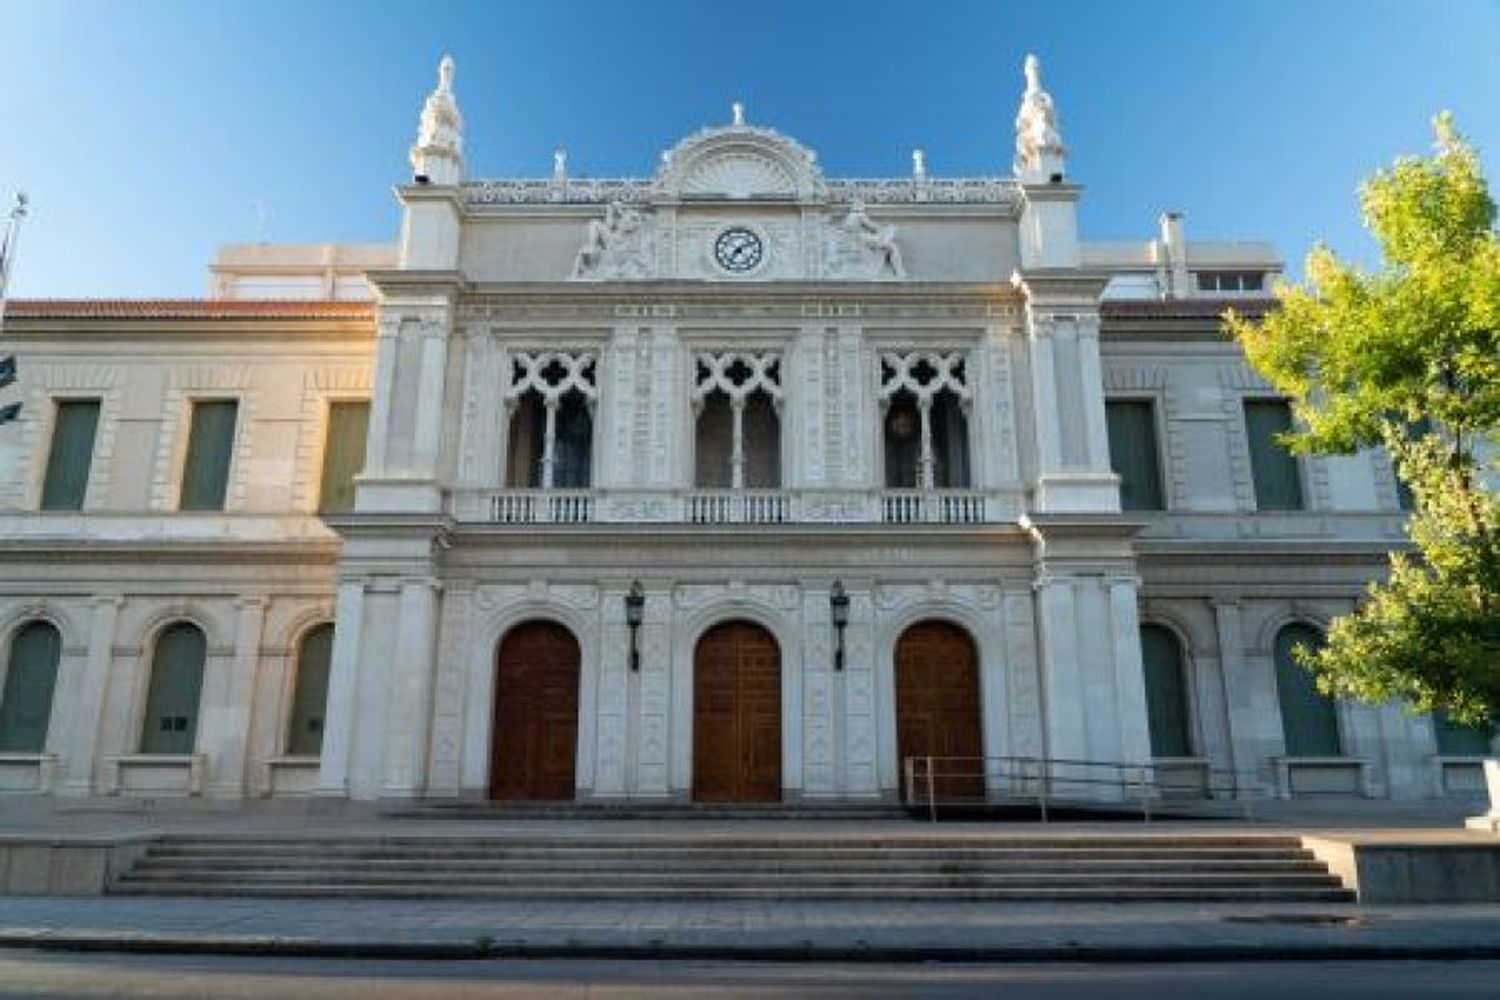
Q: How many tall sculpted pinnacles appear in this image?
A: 2